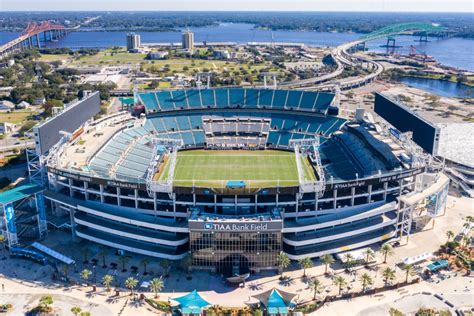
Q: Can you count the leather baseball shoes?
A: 0